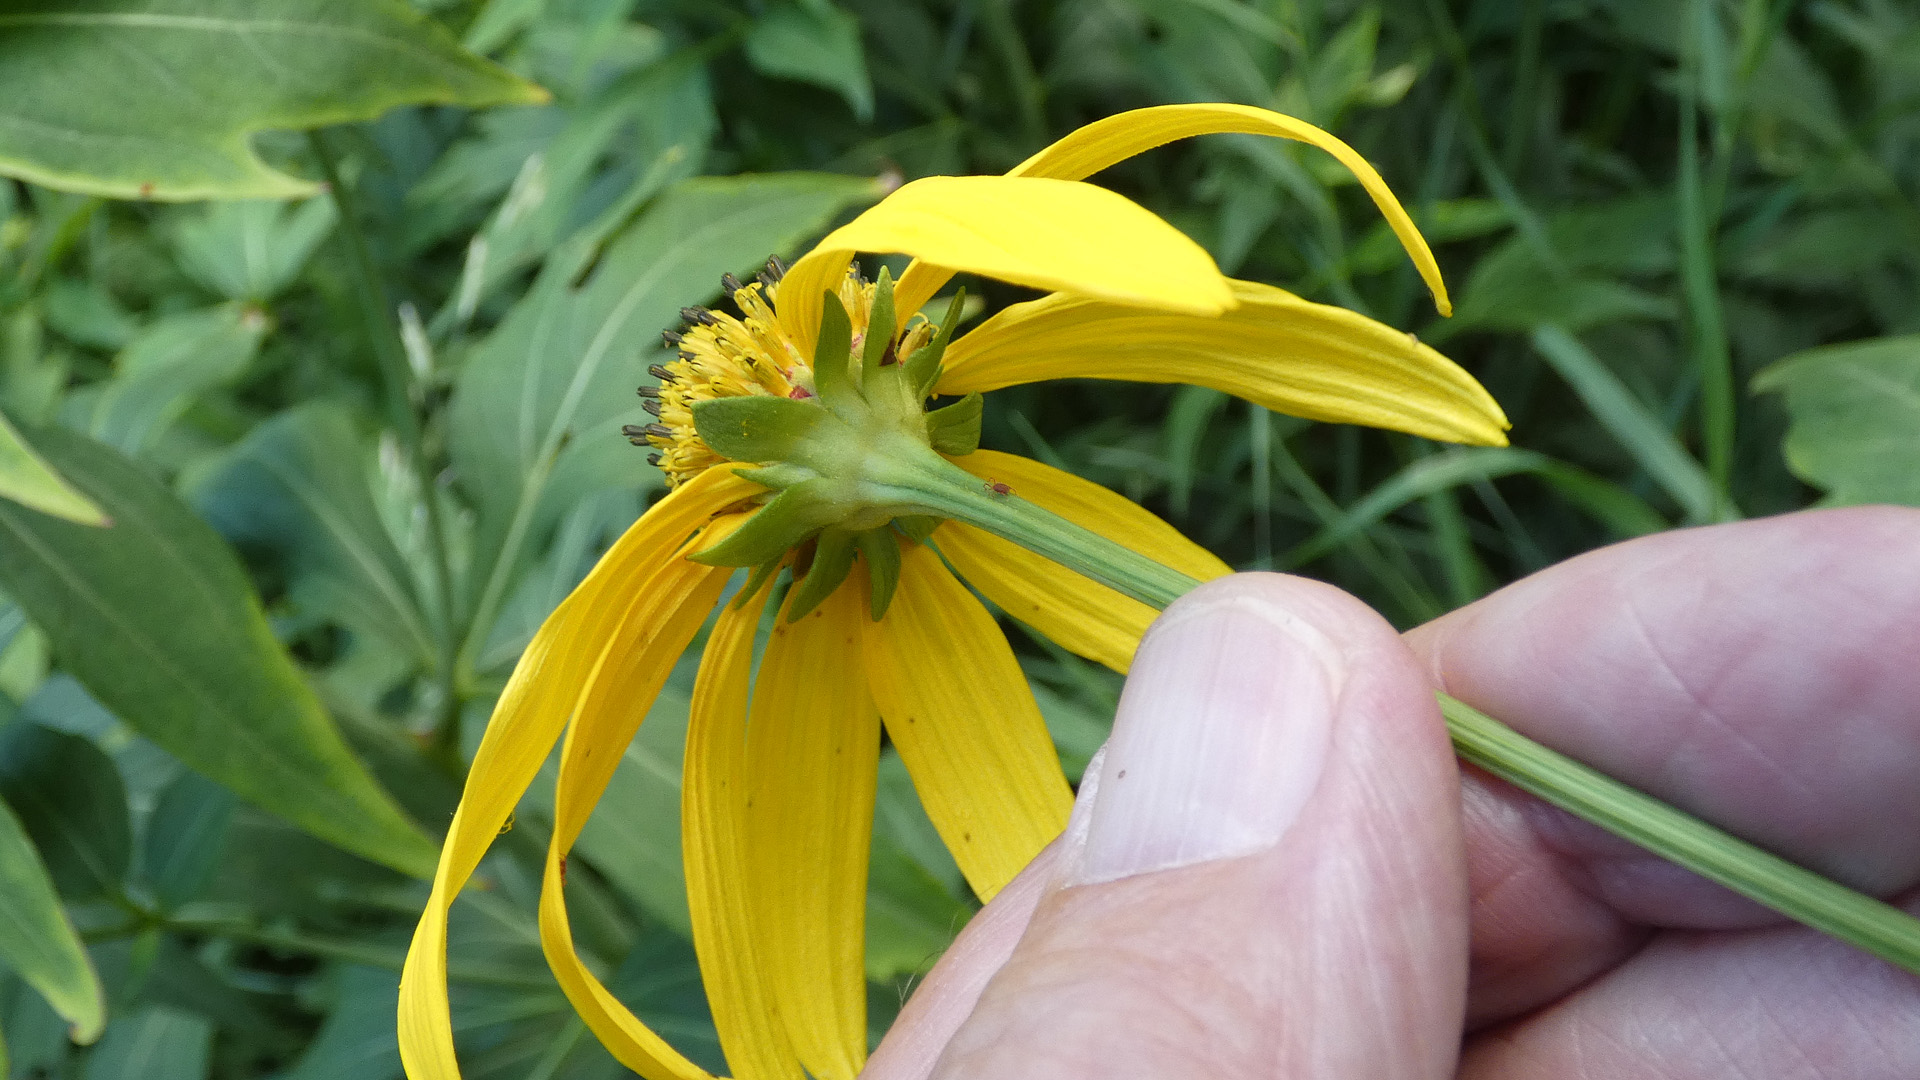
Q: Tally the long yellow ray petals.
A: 9